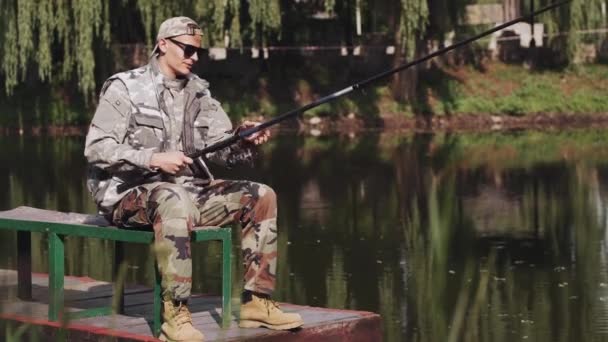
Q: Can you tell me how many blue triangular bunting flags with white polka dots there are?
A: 0